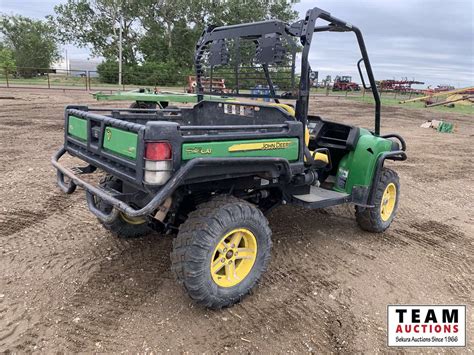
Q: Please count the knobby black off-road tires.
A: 3